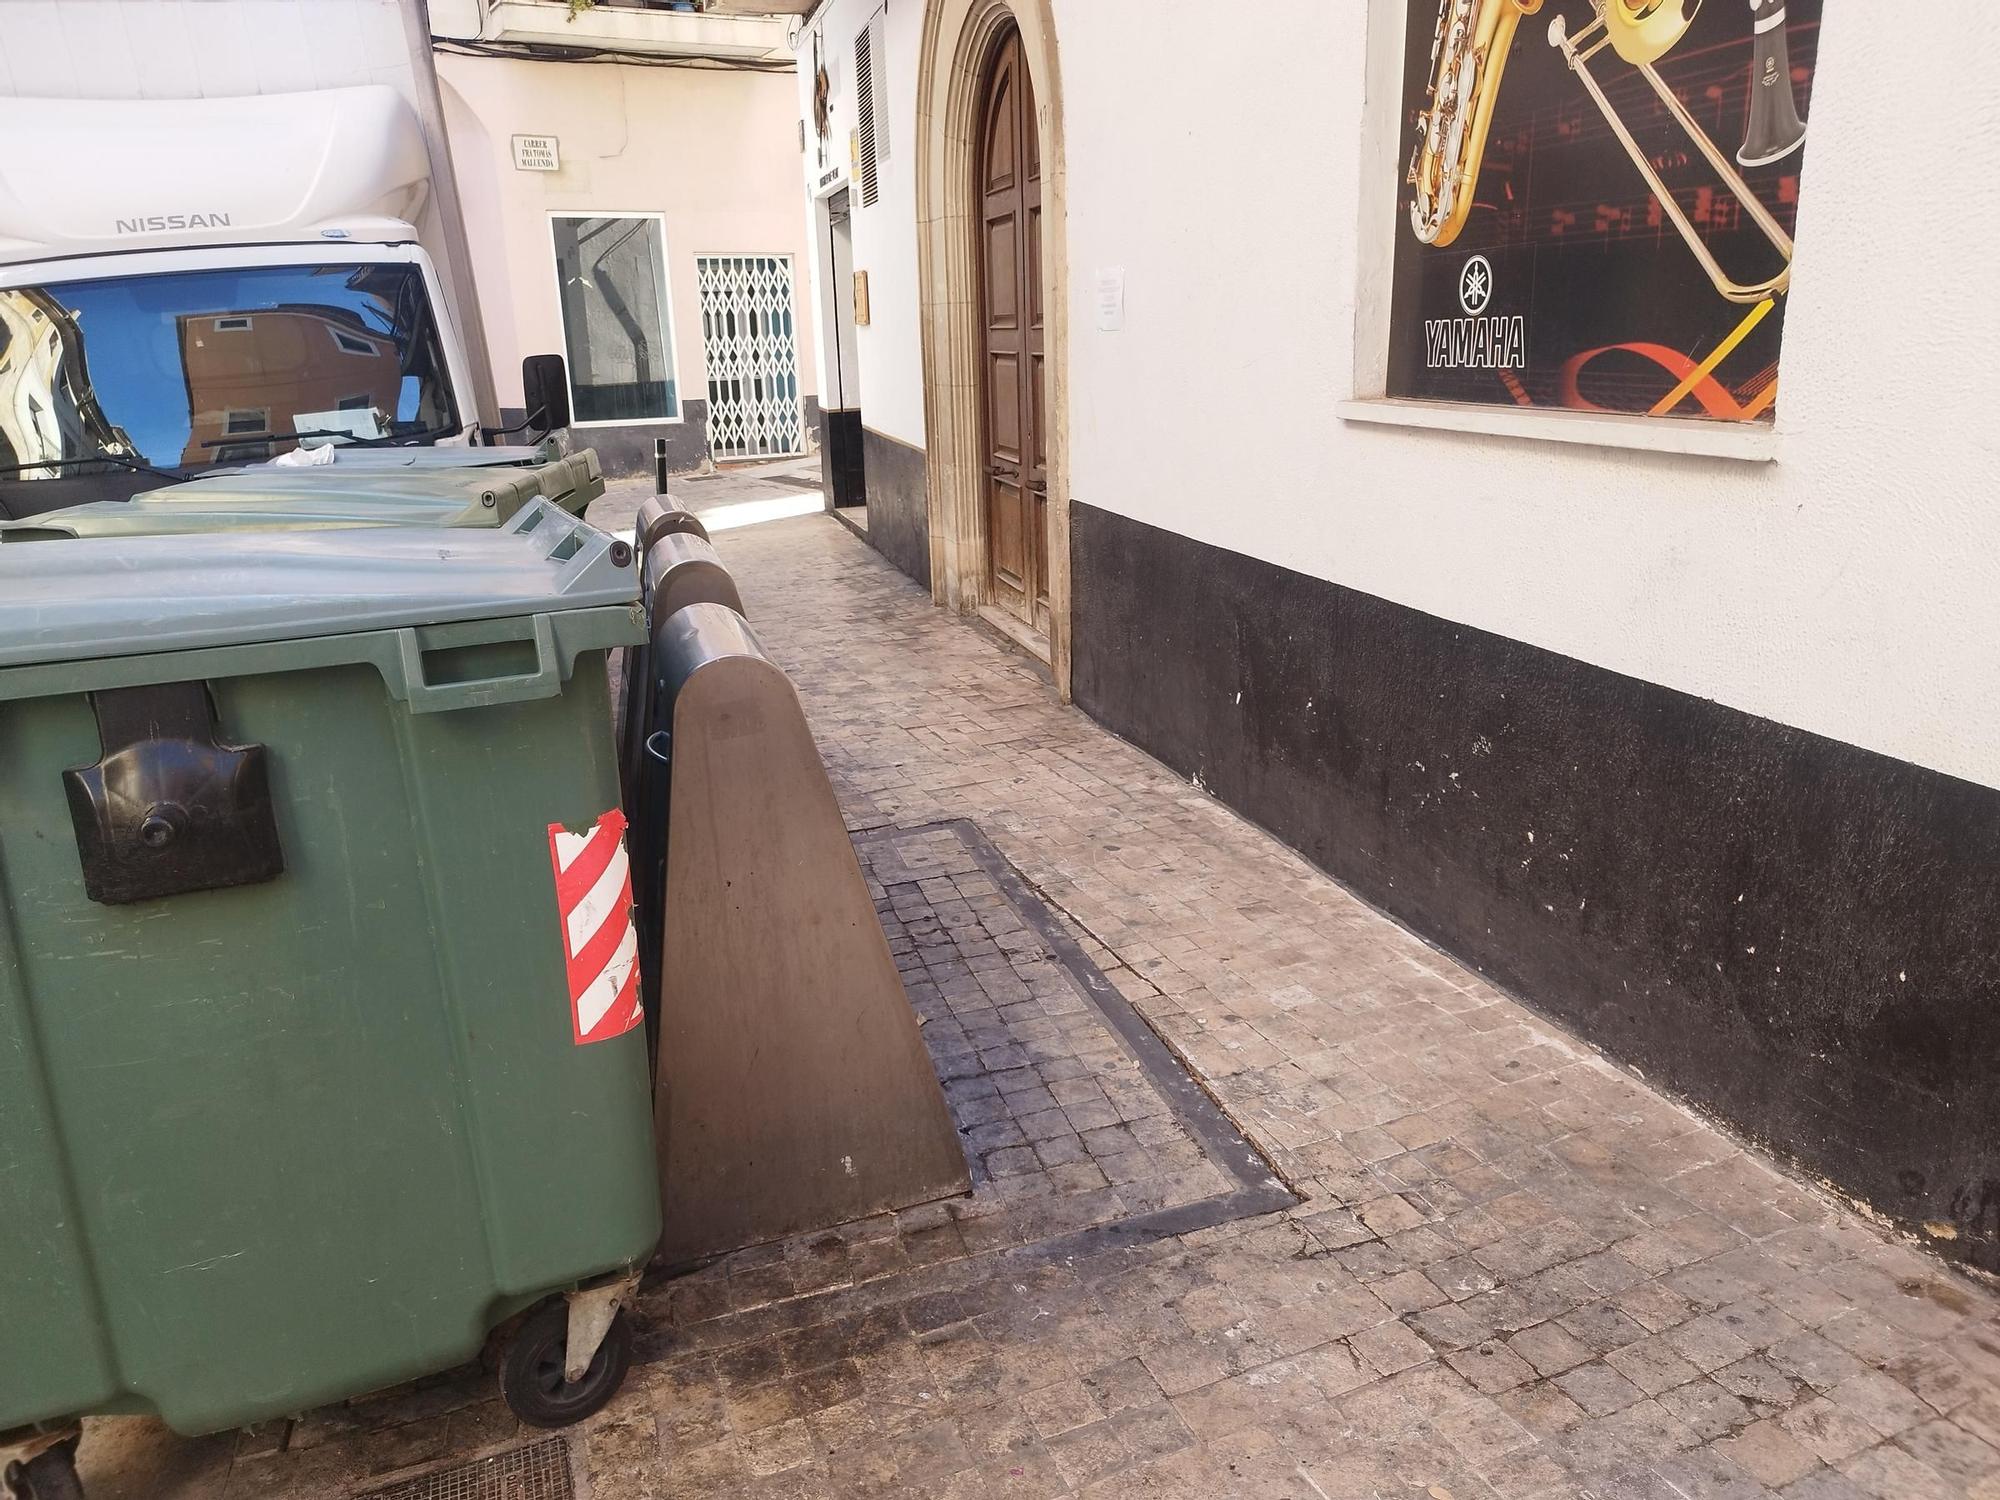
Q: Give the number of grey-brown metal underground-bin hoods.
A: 3